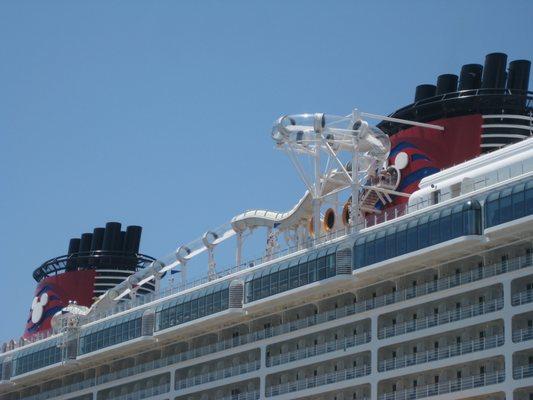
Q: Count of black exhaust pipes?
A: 11